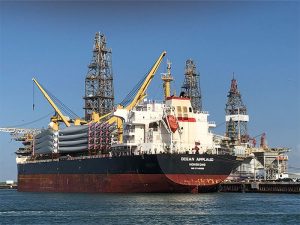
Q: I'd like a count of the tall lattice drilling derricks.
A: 3